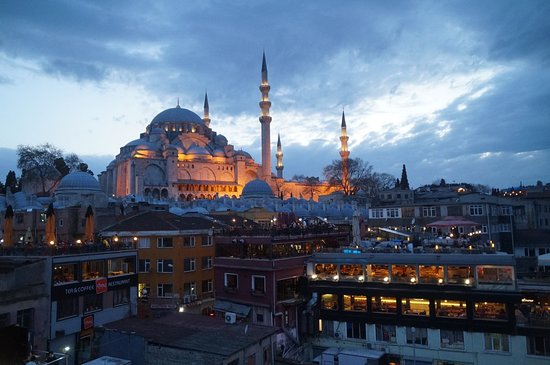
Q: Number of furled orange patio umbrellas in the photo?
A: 3